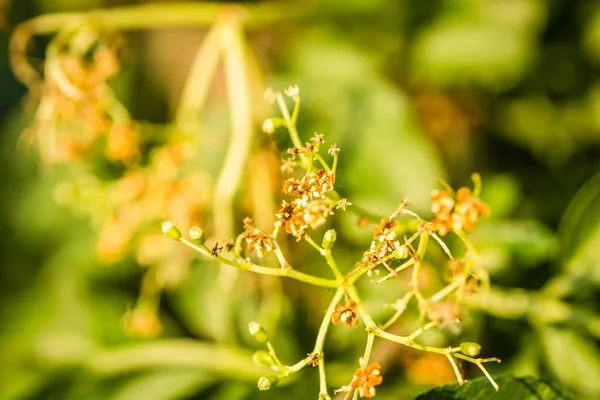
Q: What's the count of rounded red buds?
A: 0